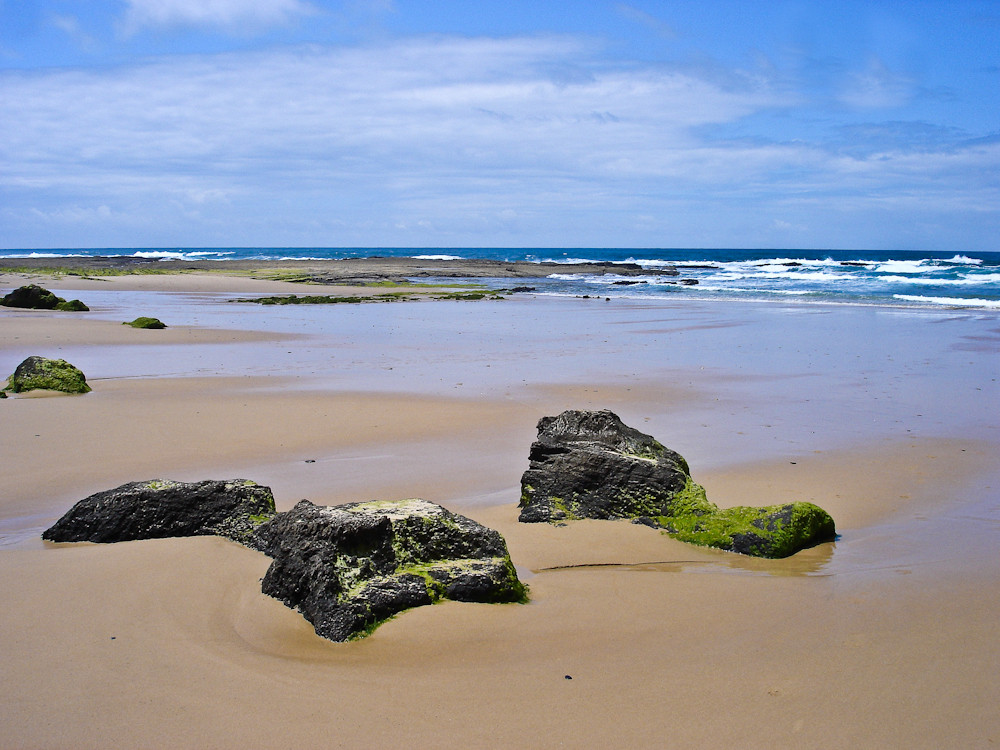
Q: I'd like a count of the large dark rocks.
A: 3